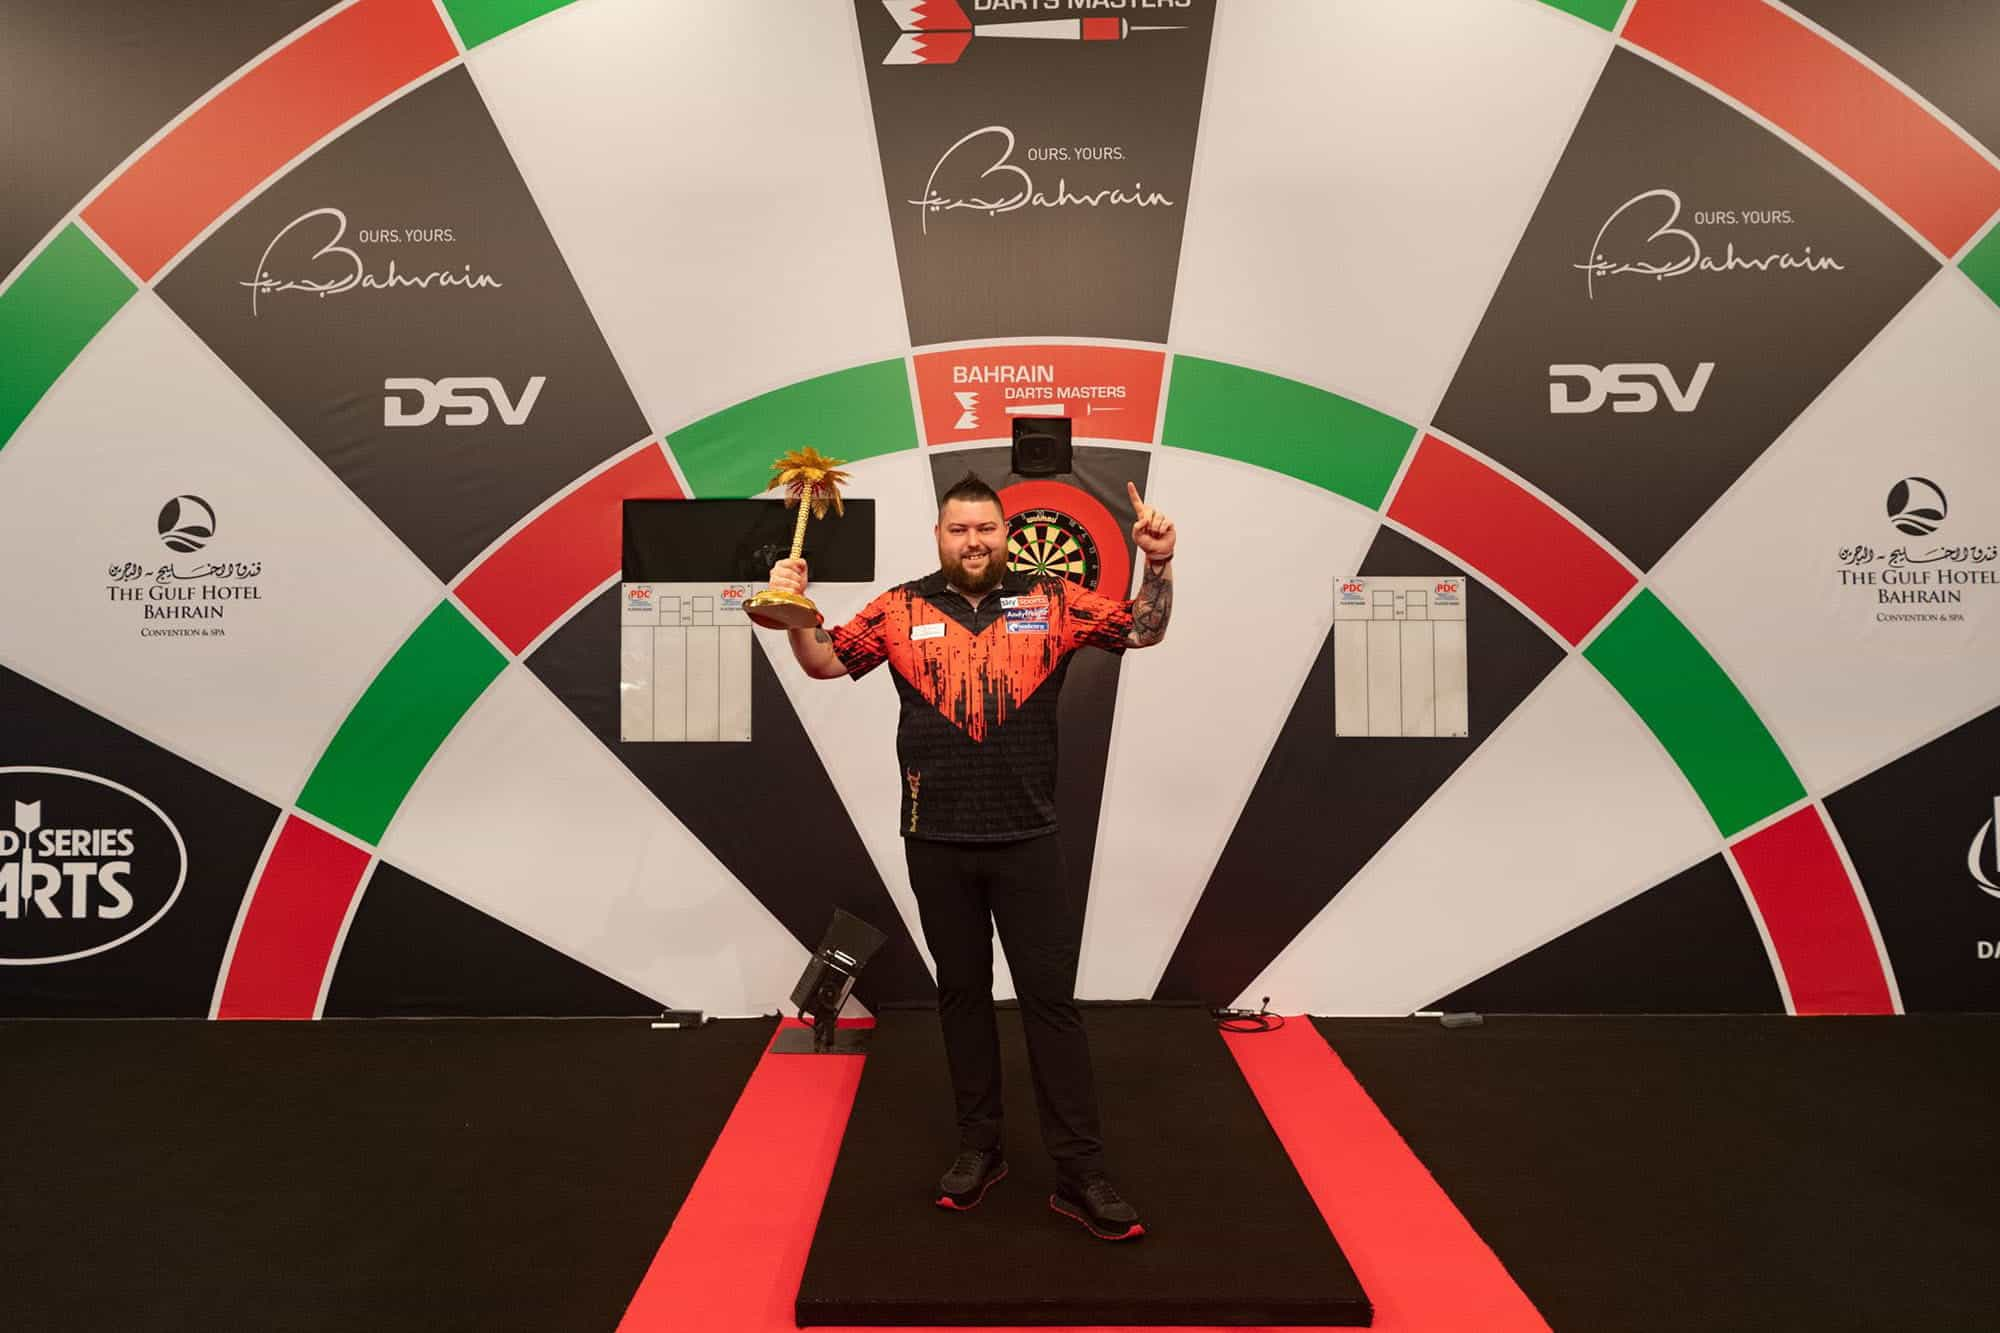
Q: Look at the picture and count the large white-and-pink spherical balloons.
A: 0